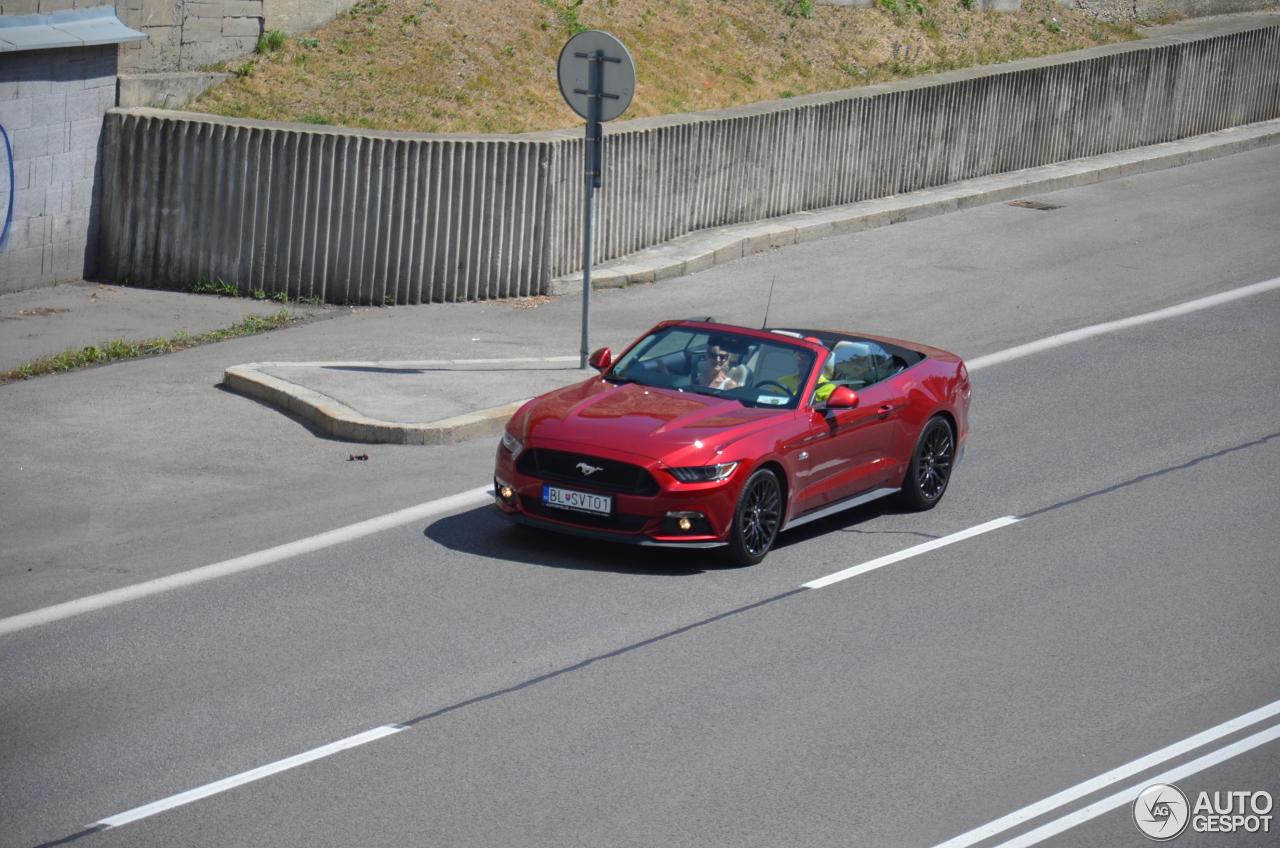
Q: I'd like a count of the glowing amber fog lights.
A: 2